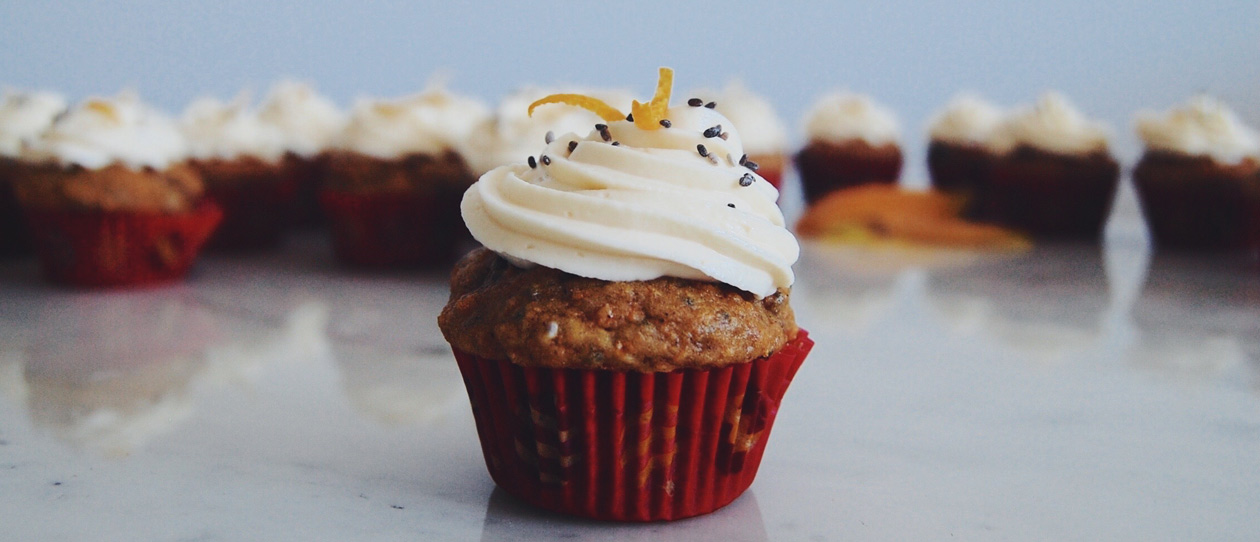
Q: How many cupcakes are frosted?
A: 12